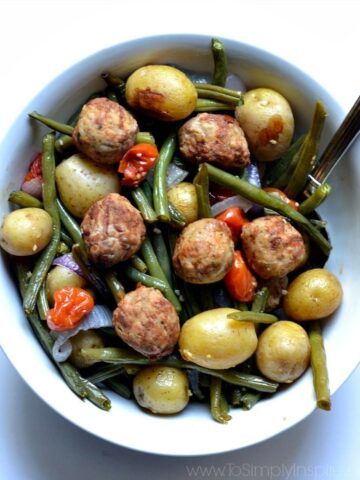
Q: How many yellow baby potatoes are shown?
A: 11